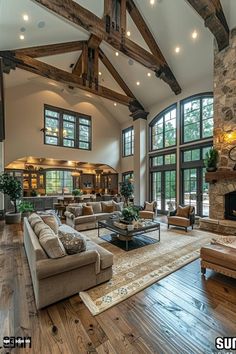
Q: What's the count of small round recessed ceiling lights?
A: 11